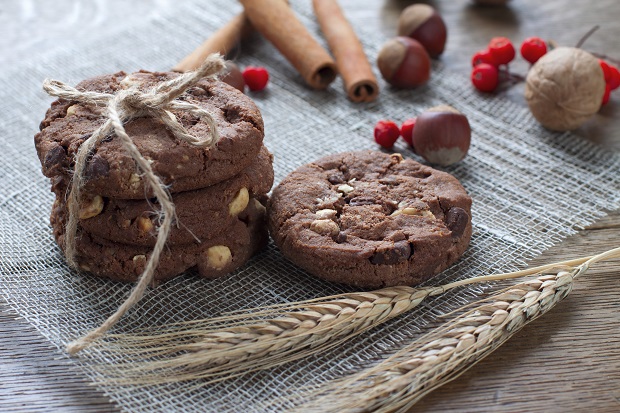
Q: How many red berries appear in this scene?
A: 10